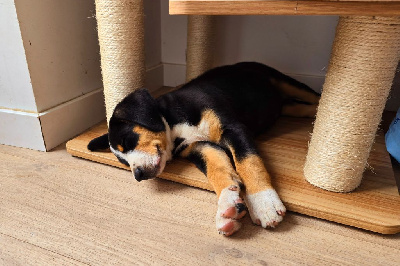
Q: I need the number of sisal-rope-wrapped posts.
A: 3